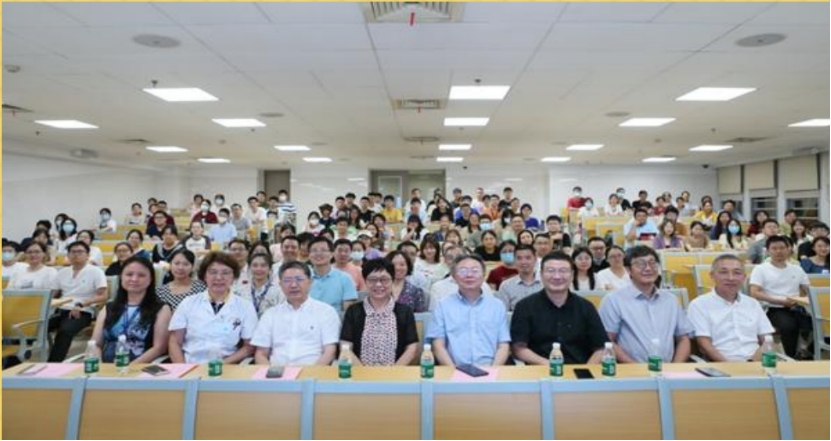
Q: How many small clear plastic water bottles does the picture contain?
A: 9